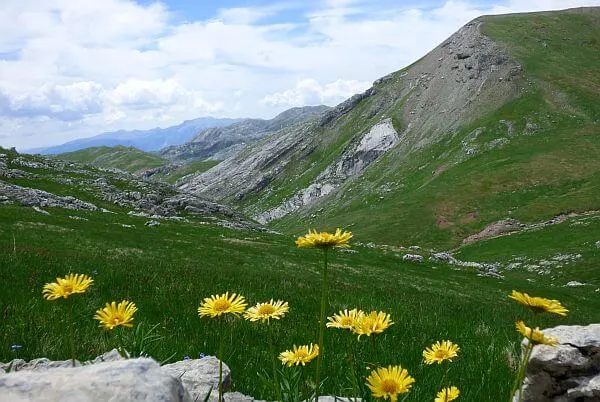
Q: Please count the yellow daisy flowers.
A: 13